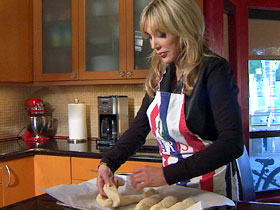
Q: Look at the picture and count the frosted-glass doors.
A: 3